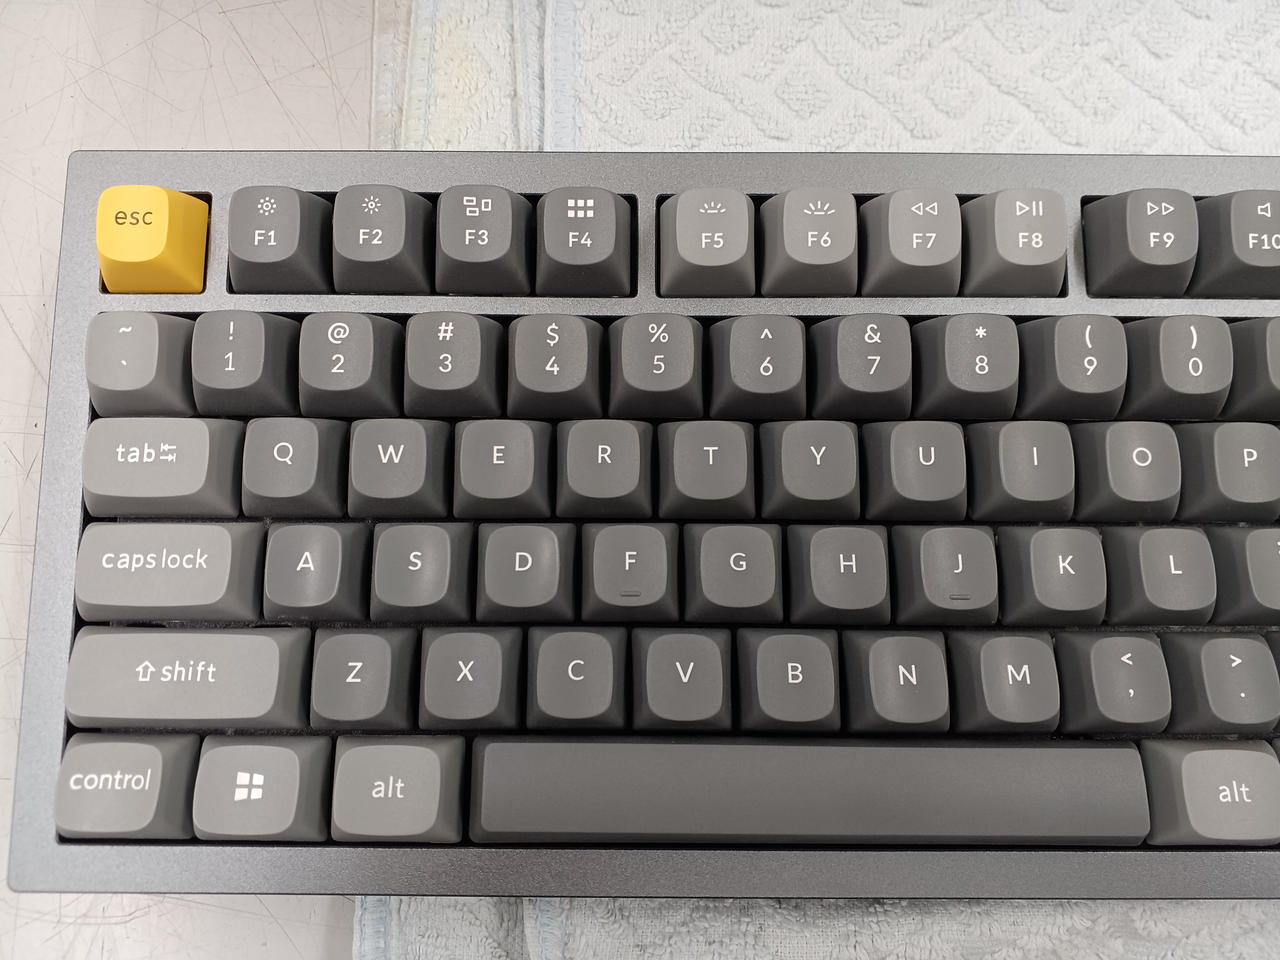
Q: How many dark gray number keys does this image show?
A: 10